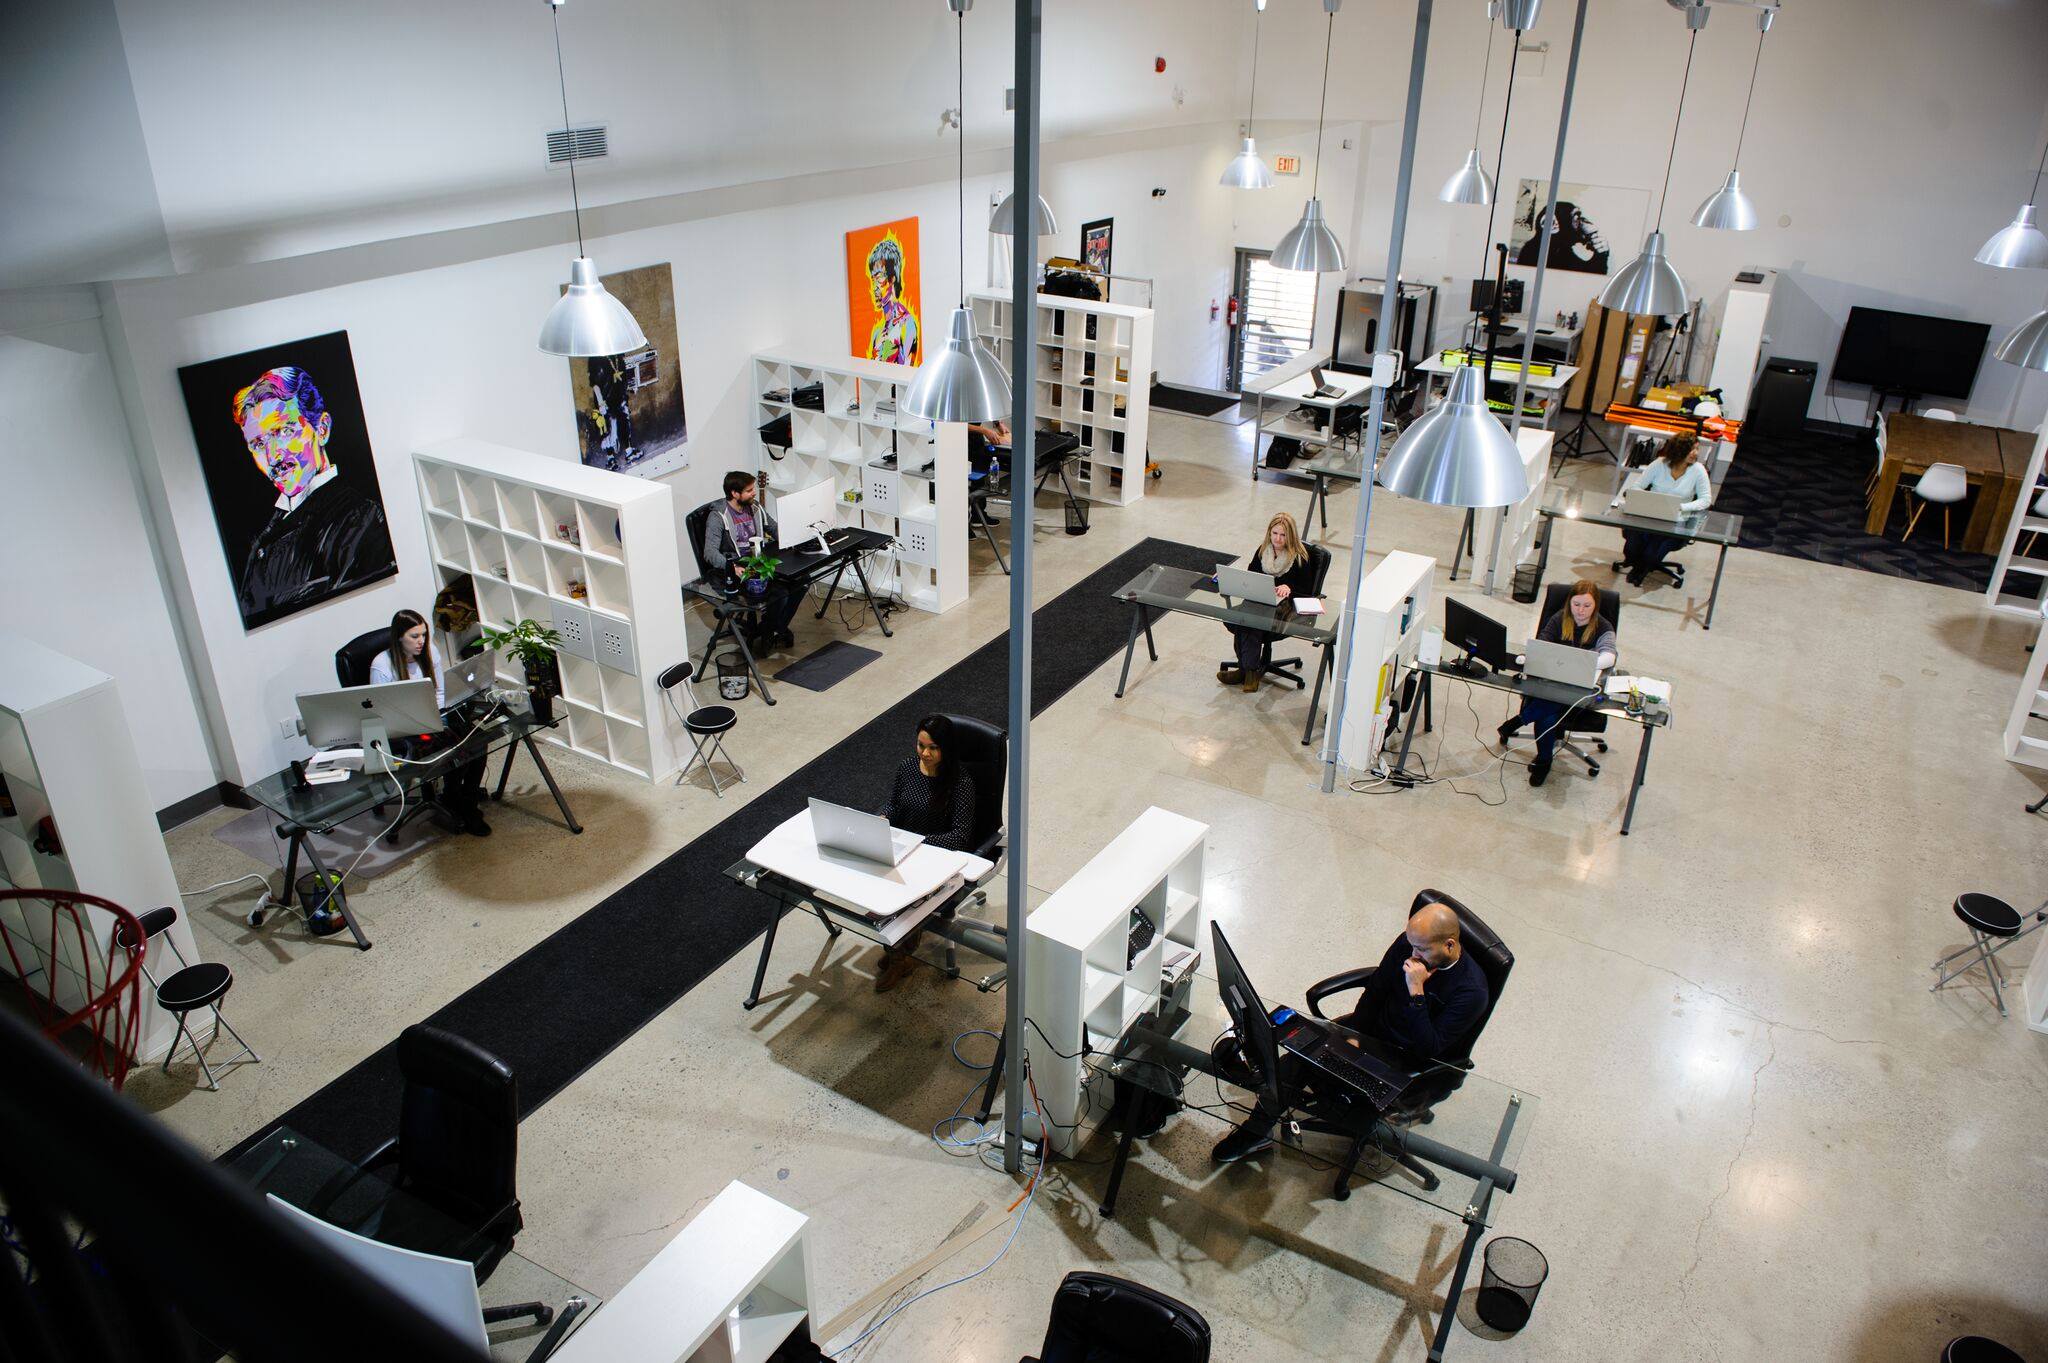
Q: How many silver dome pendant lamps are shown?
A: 11